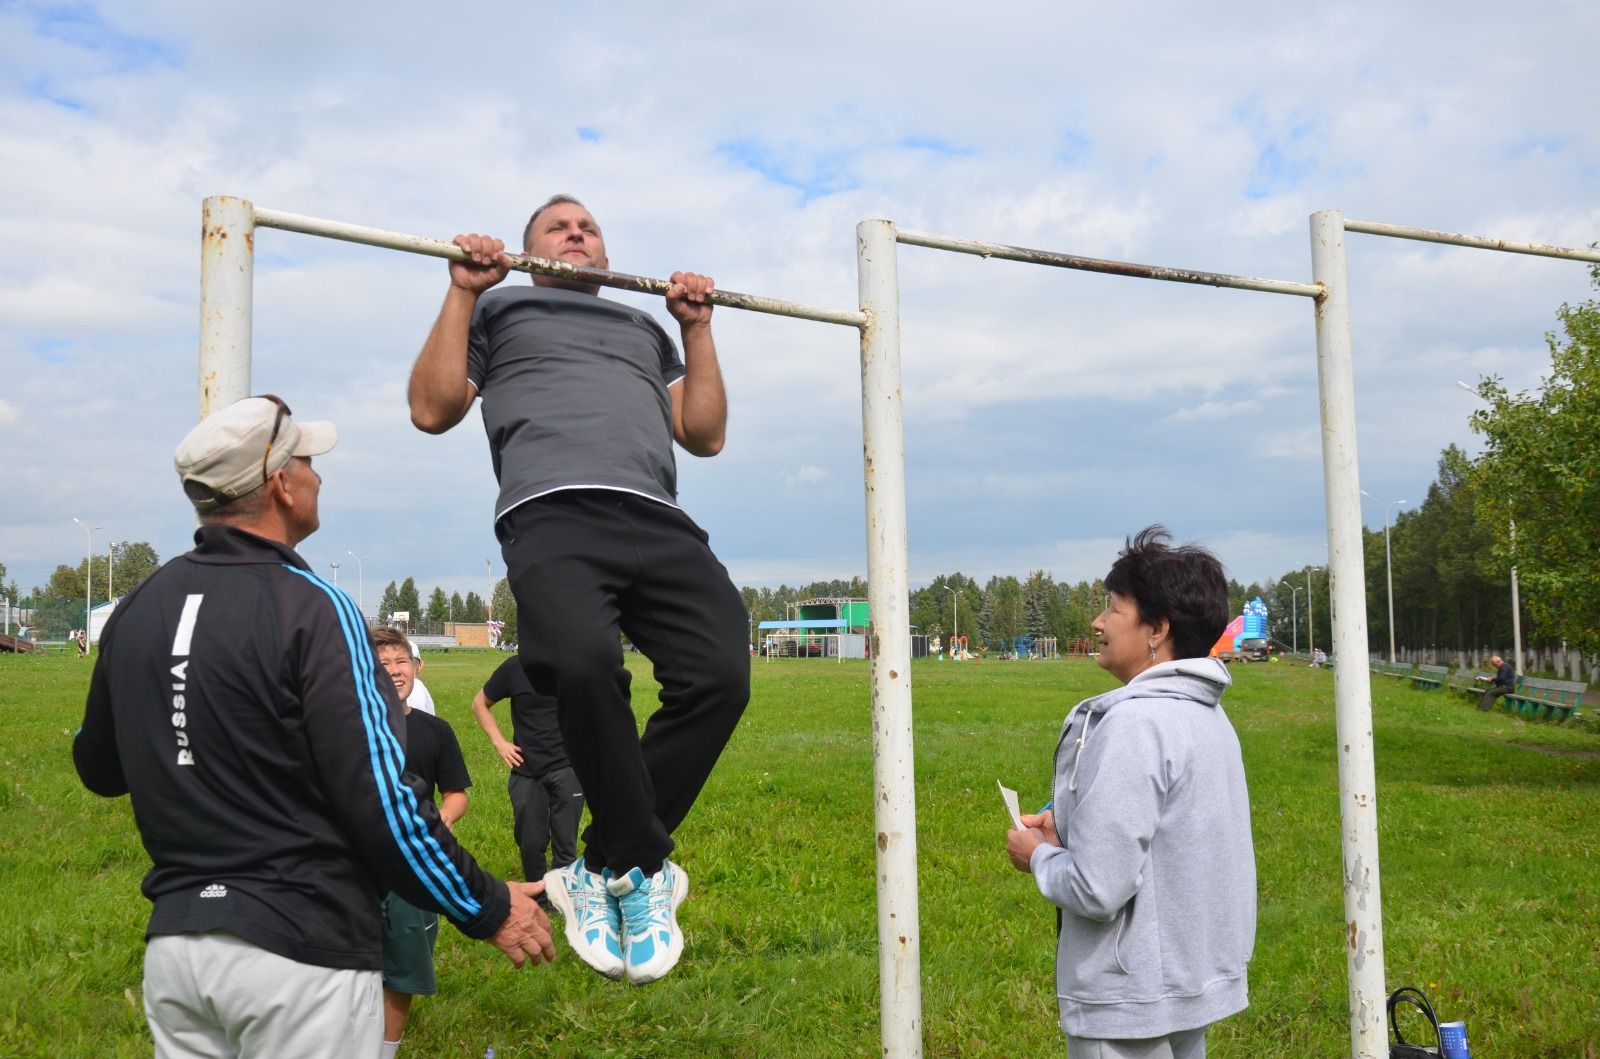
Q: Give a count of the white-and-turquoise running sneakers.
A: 2